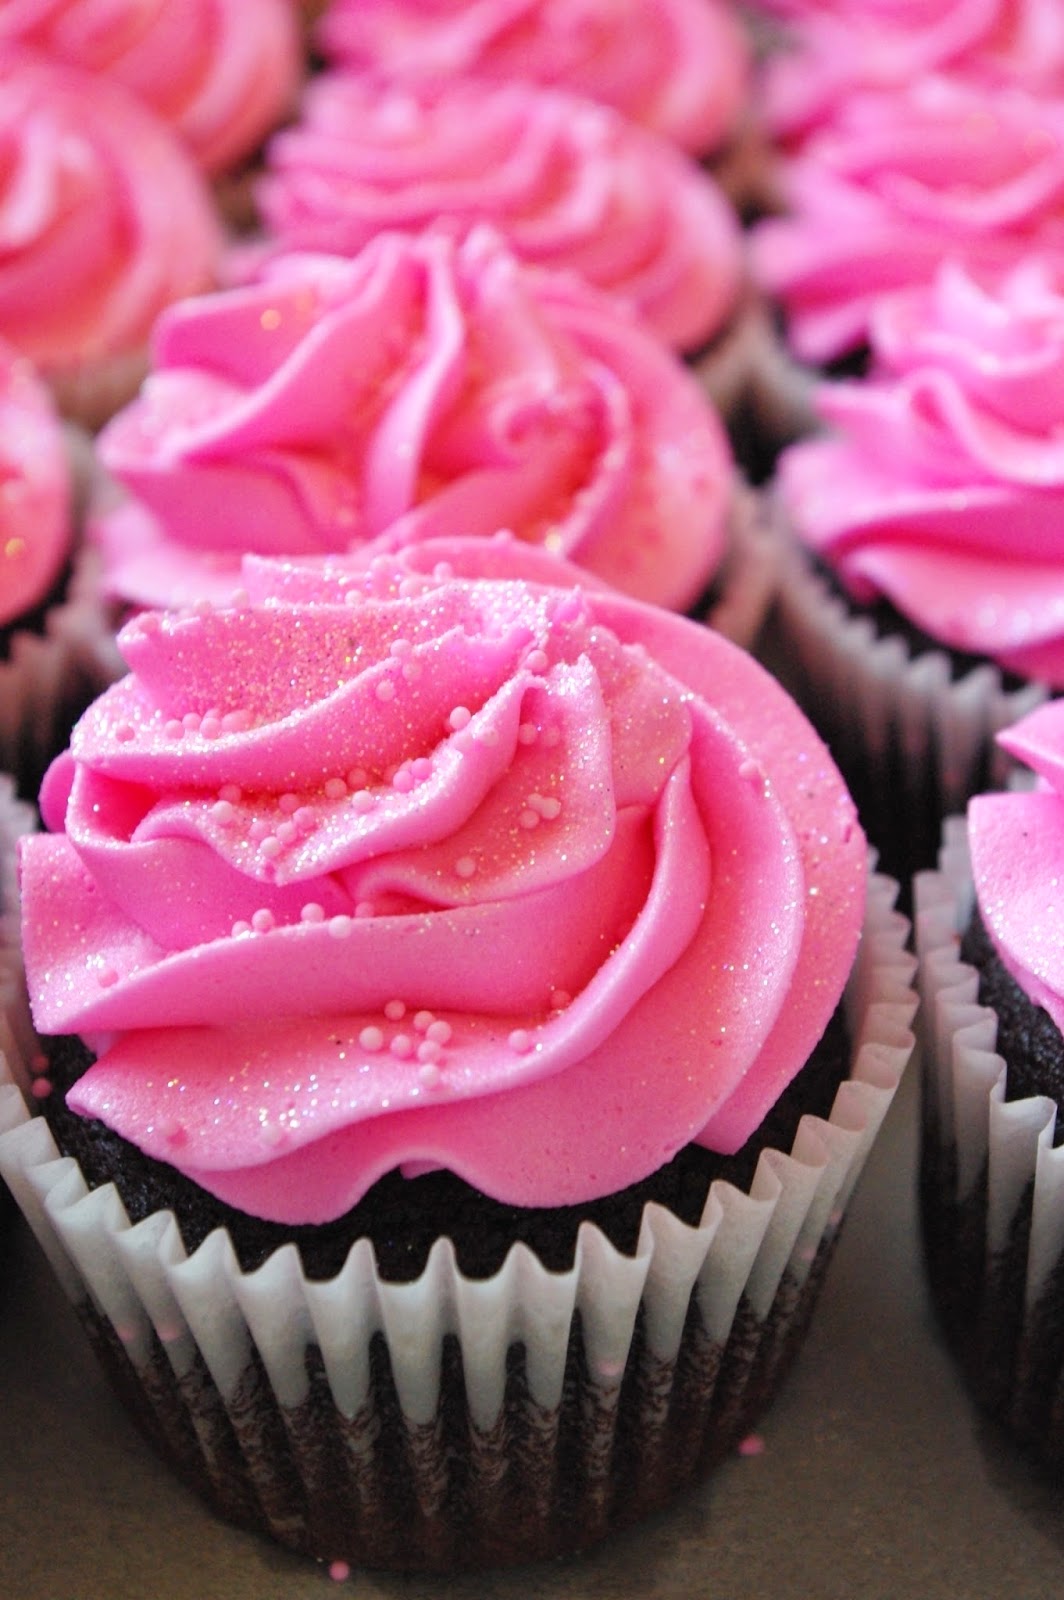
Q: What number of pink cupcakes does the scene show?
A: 11